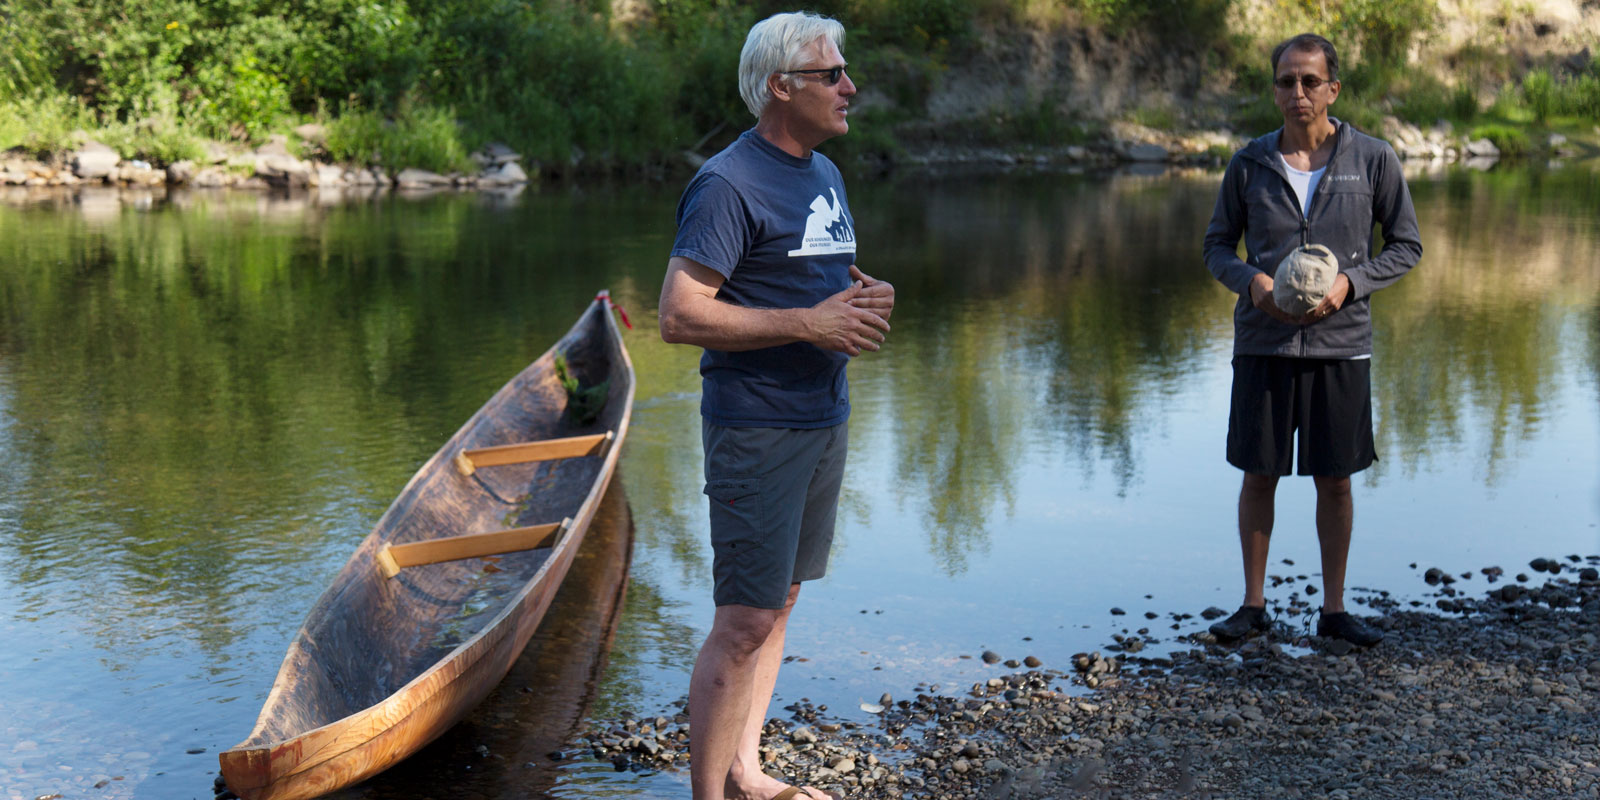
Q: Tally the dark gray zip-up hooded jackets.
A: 1